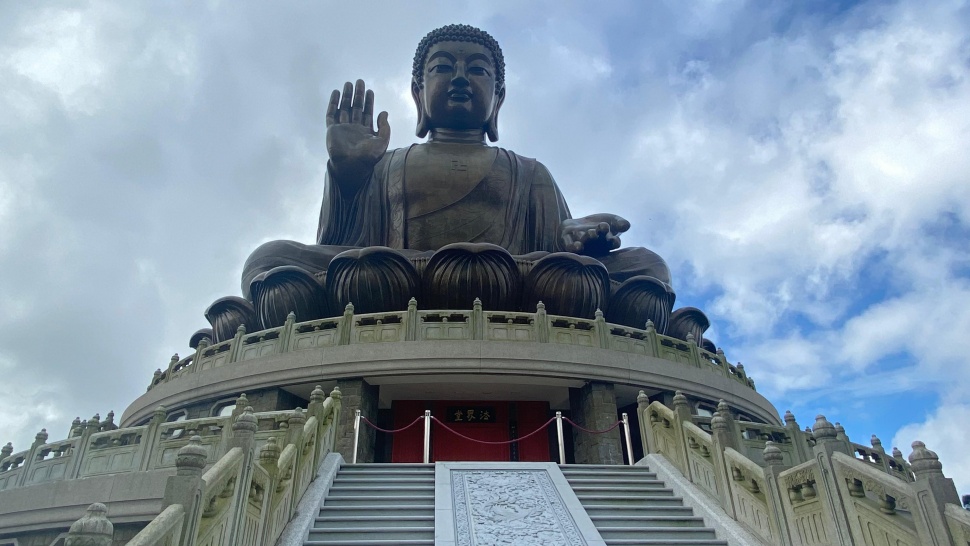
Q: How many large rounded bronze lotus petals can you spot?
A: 9